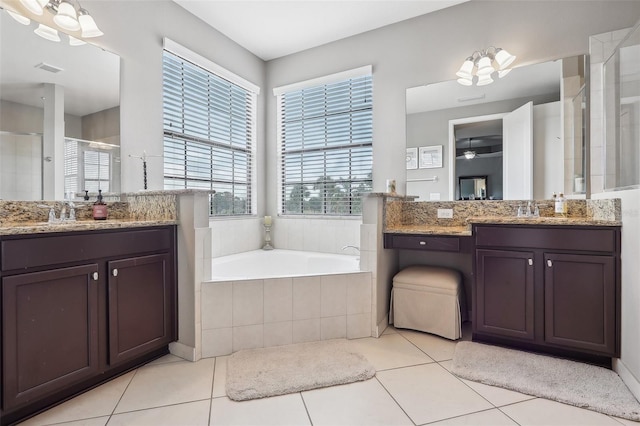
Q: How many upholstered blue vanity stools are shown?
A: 0